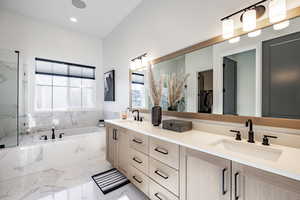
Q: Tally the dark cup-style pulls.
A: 0